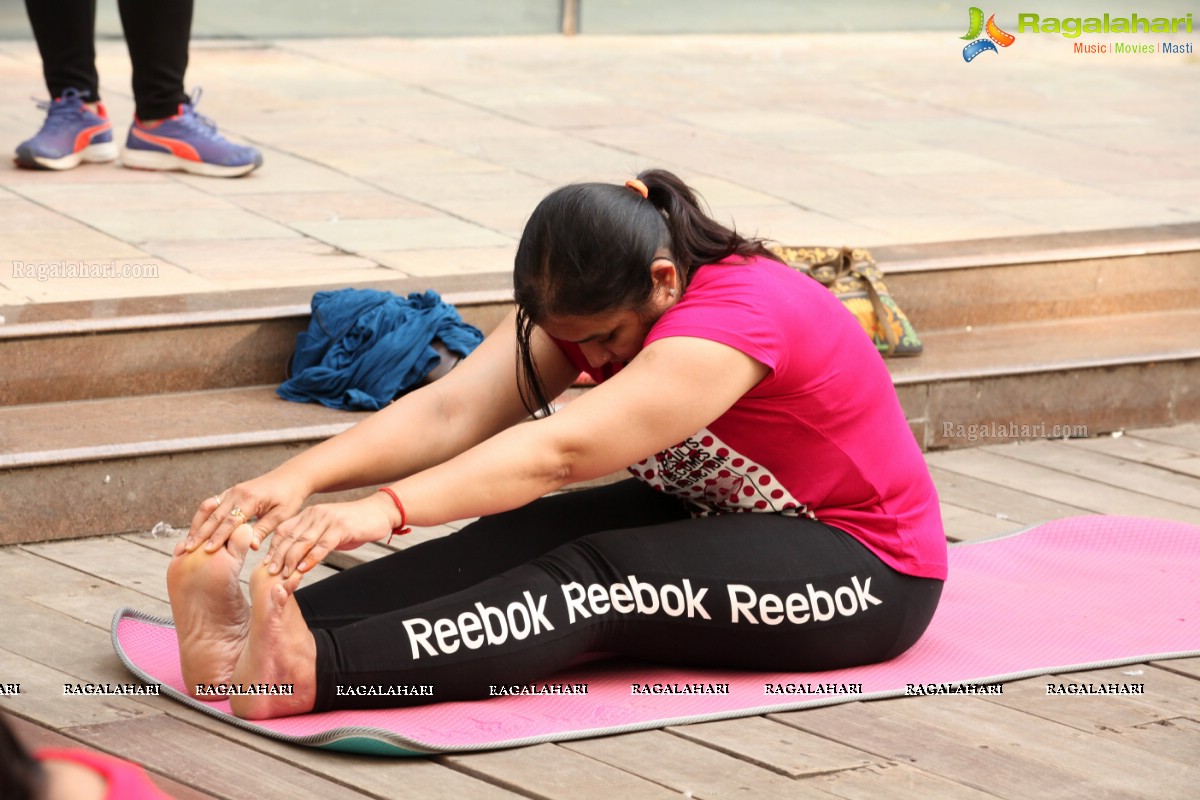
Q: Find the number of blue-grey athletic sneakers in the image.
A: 2